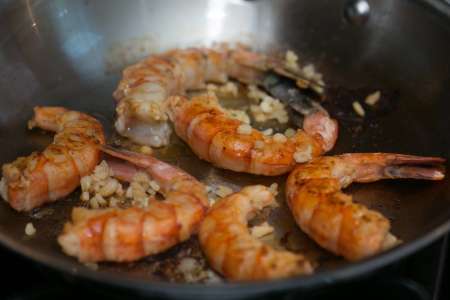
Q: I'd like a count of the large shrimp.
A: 6